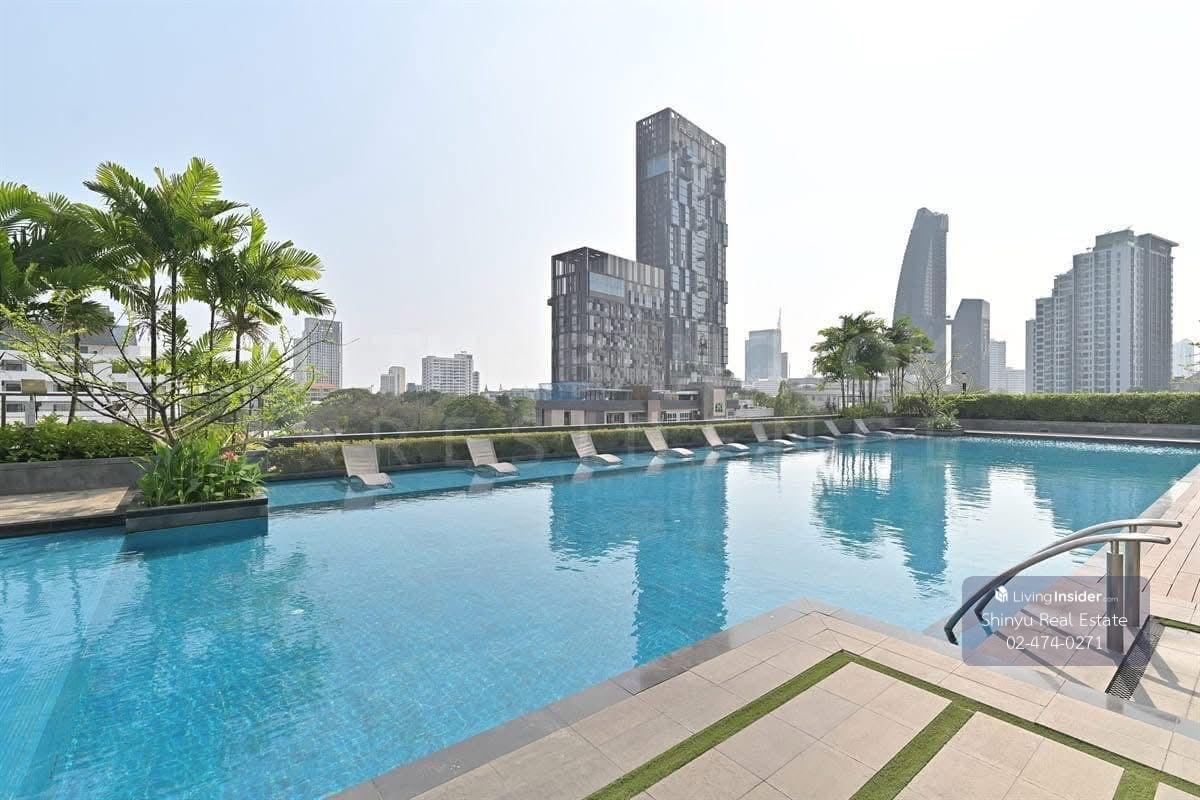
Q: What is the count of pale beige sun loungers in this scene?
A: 9